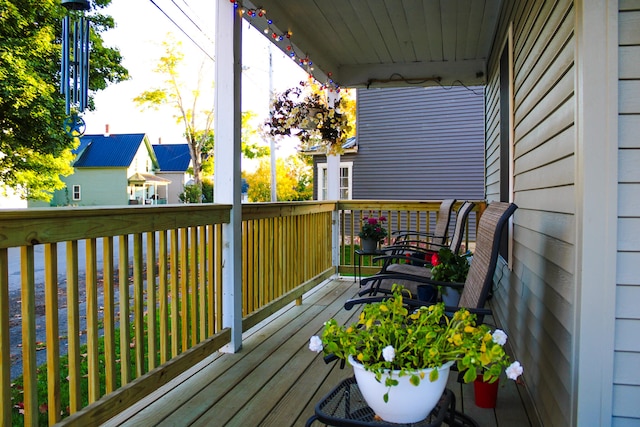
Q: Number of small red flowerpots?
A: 1